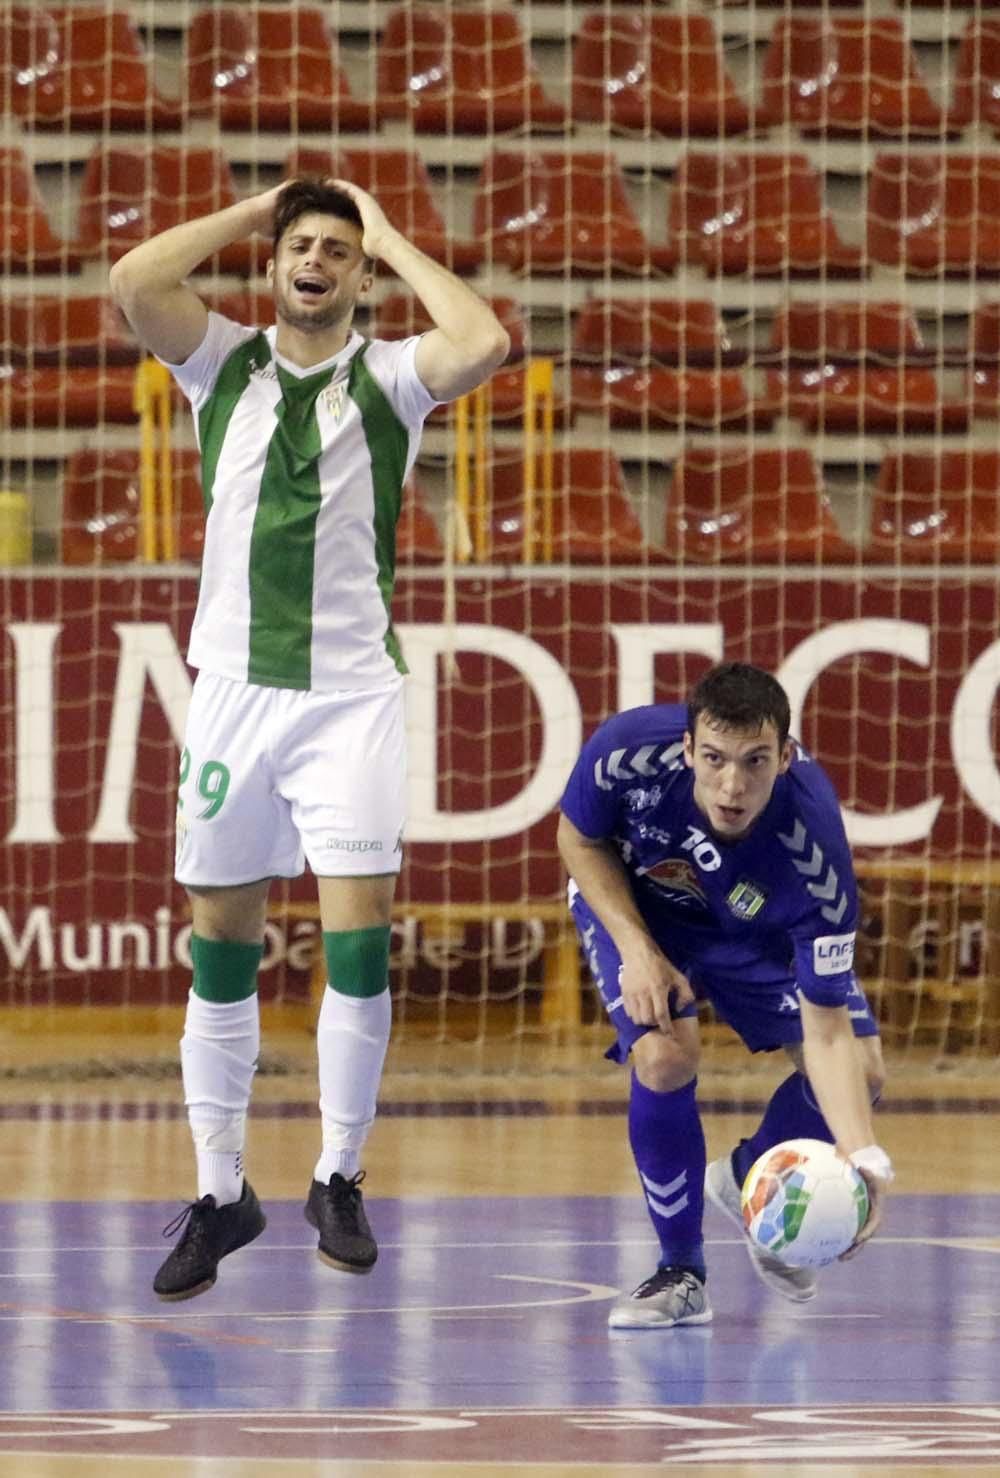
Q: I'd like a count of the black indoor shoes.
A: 2